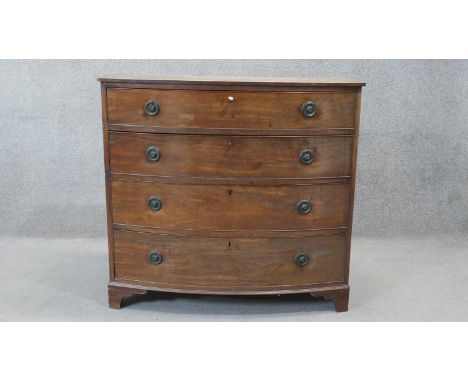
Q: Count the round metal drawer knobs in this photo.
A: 8